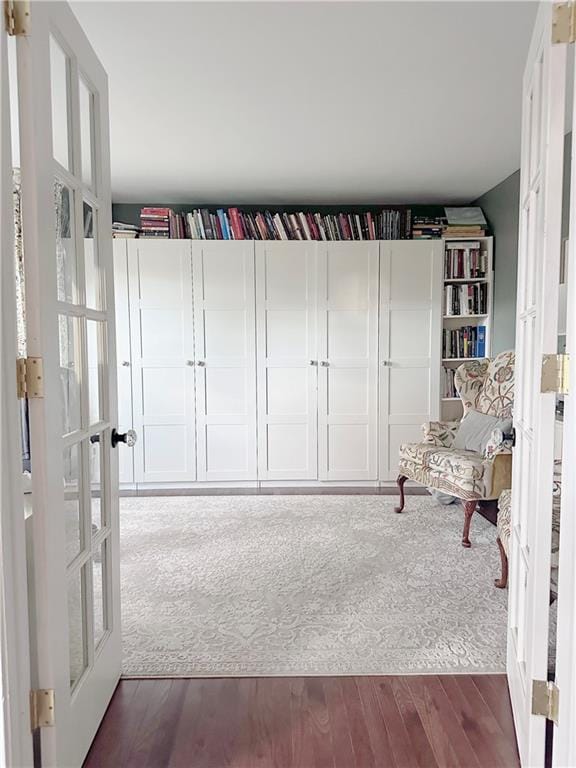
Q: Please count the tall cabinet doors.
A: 6